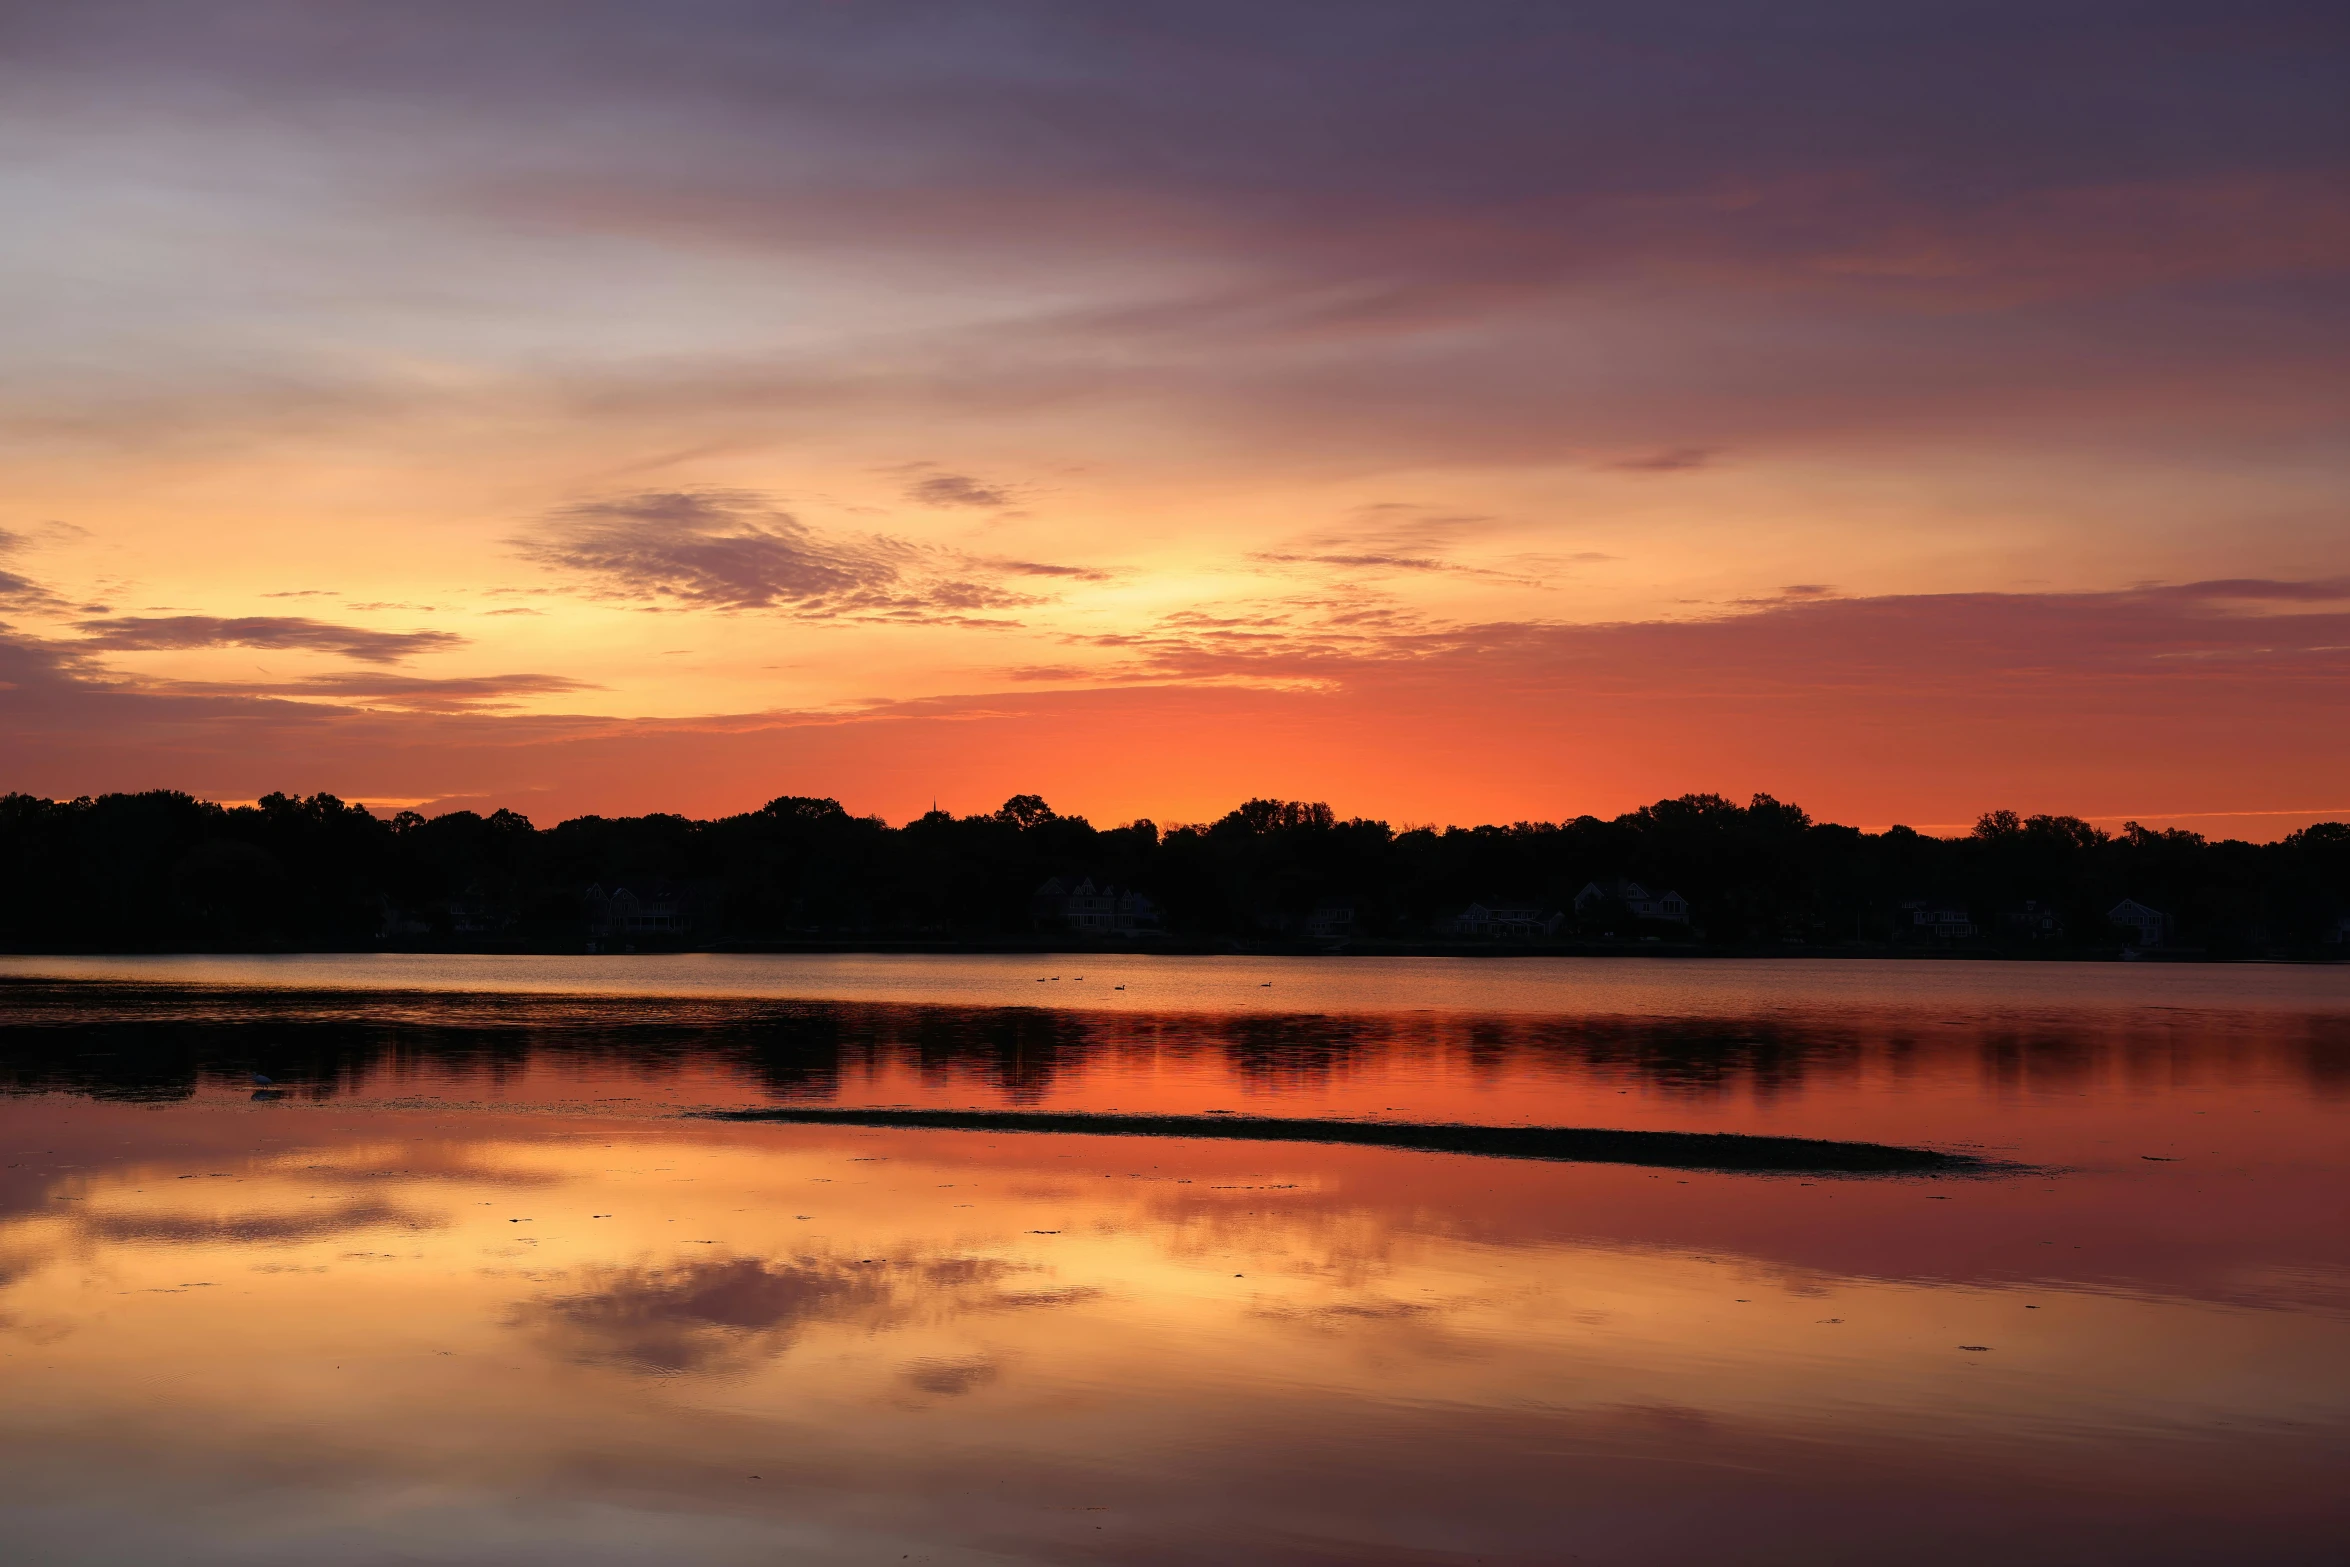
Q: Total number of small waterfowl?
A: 5